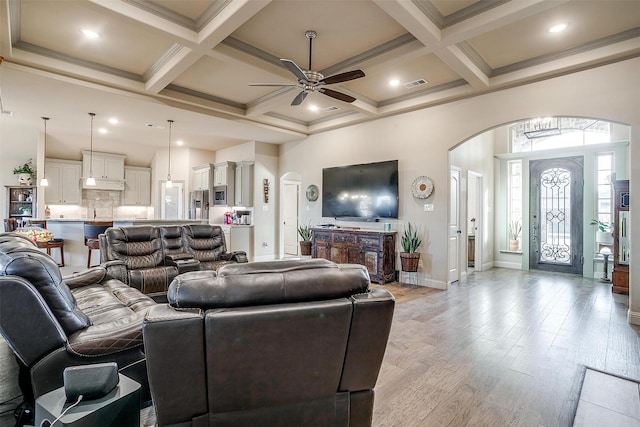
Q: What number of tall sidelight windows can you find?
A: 2